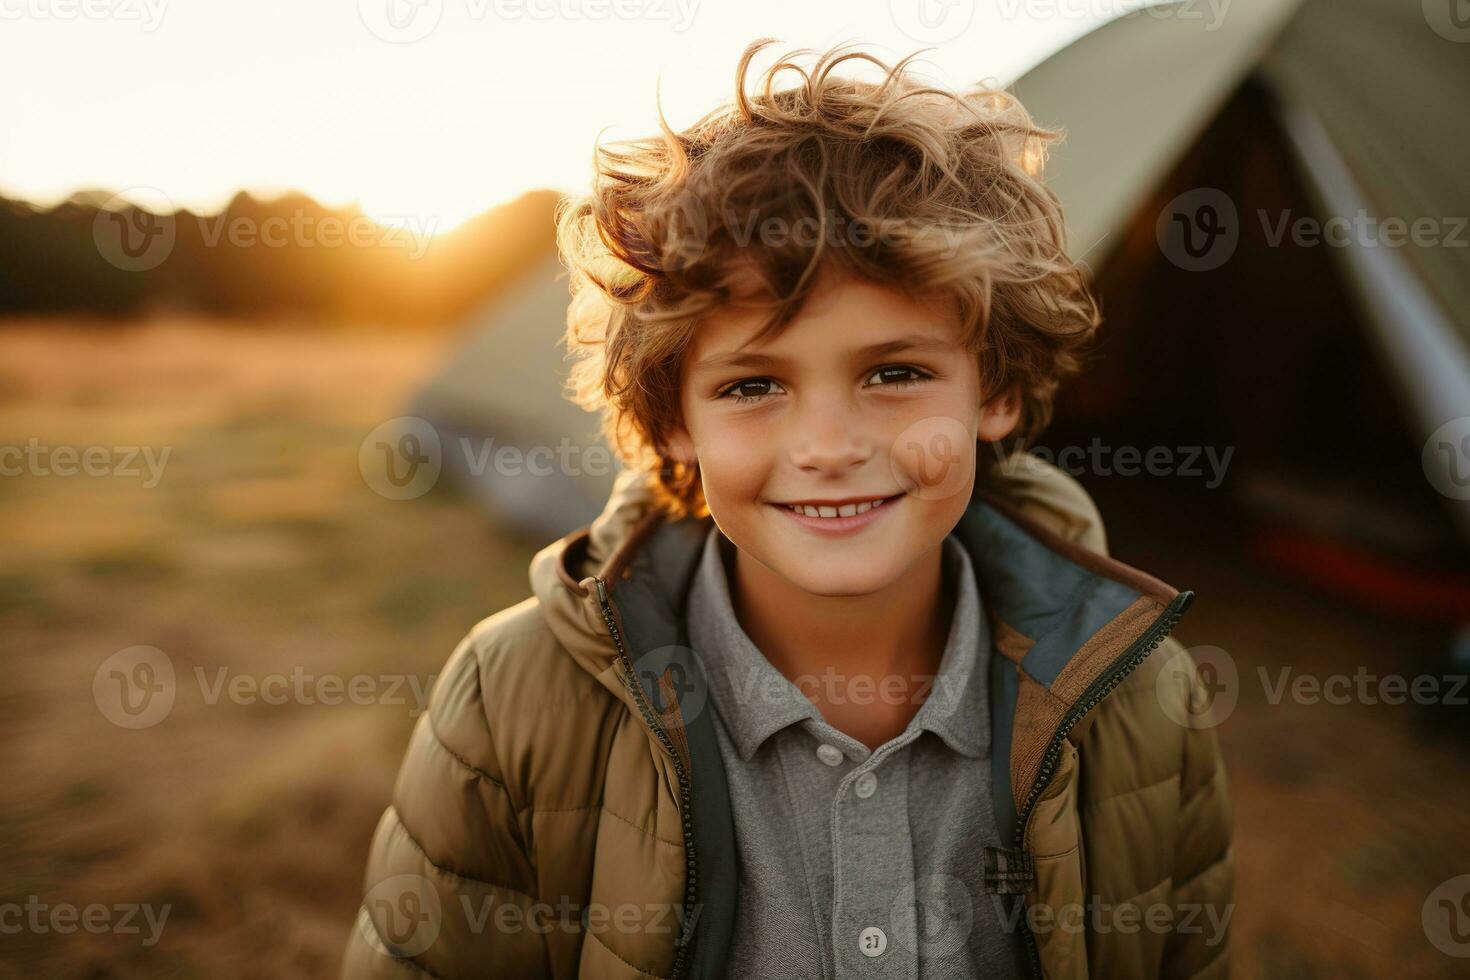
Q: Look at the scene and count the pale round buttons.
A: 3